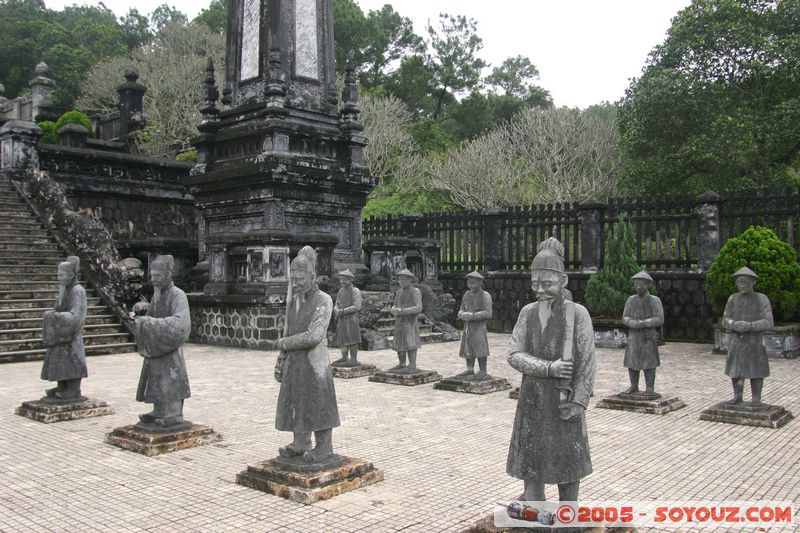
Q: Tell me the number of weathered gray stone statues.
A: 9